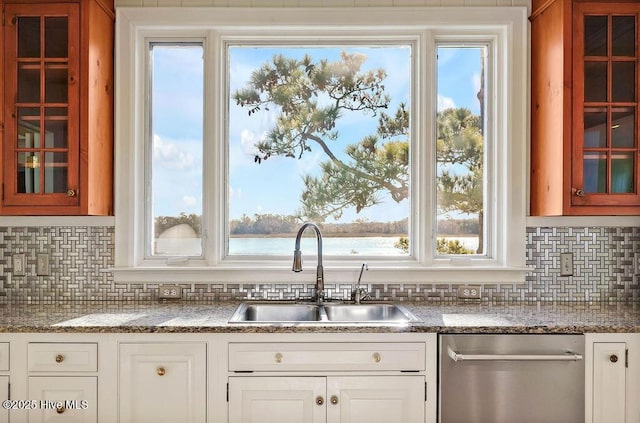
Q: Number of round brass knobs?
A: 10